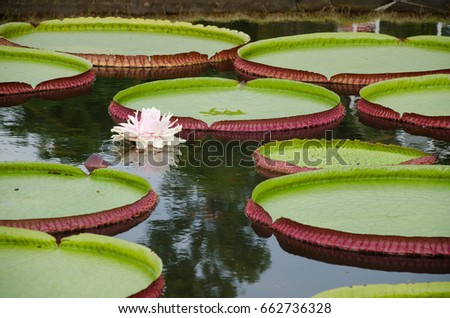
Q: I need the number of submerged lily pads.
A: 0